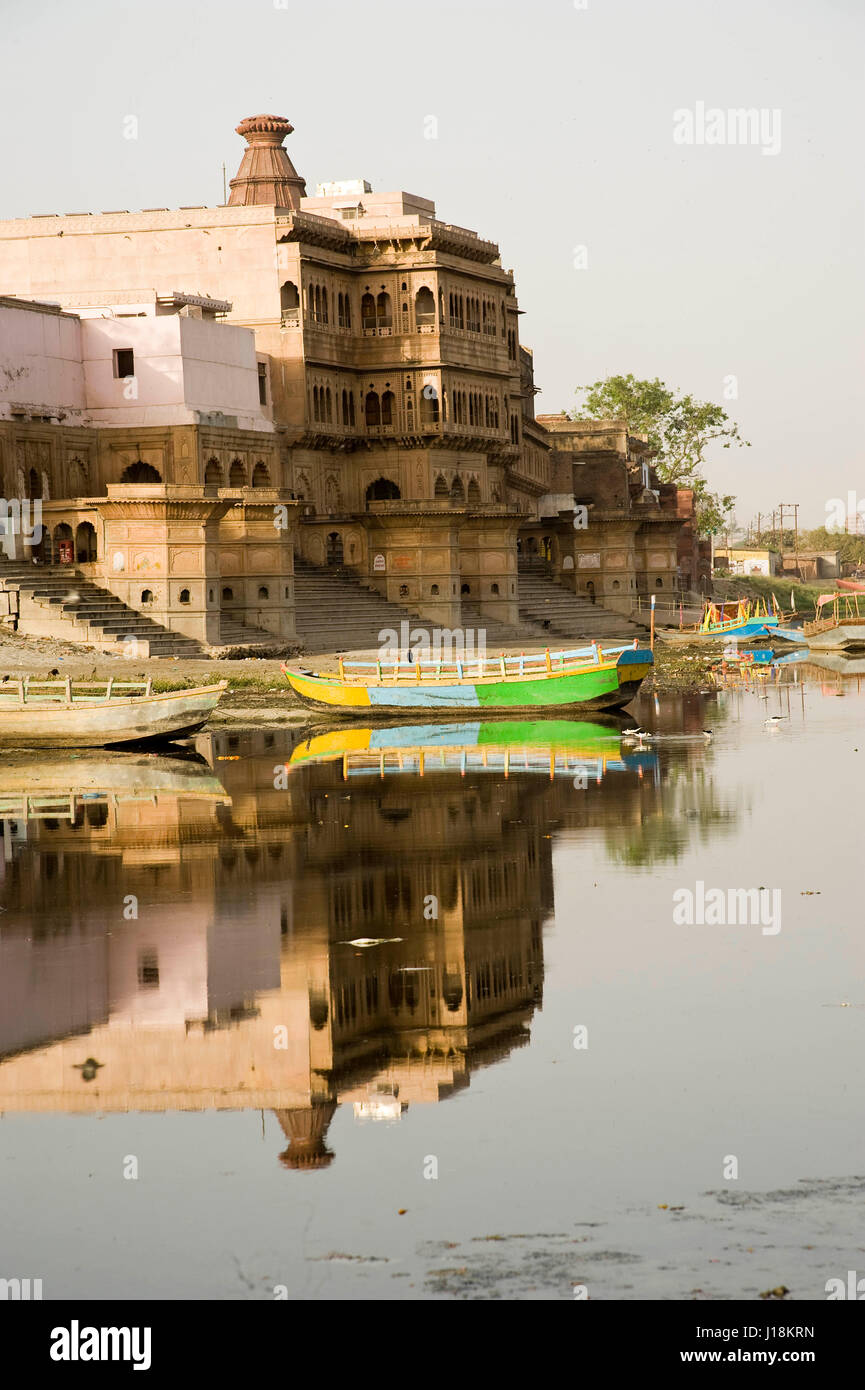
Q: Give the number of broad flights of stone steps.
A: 3